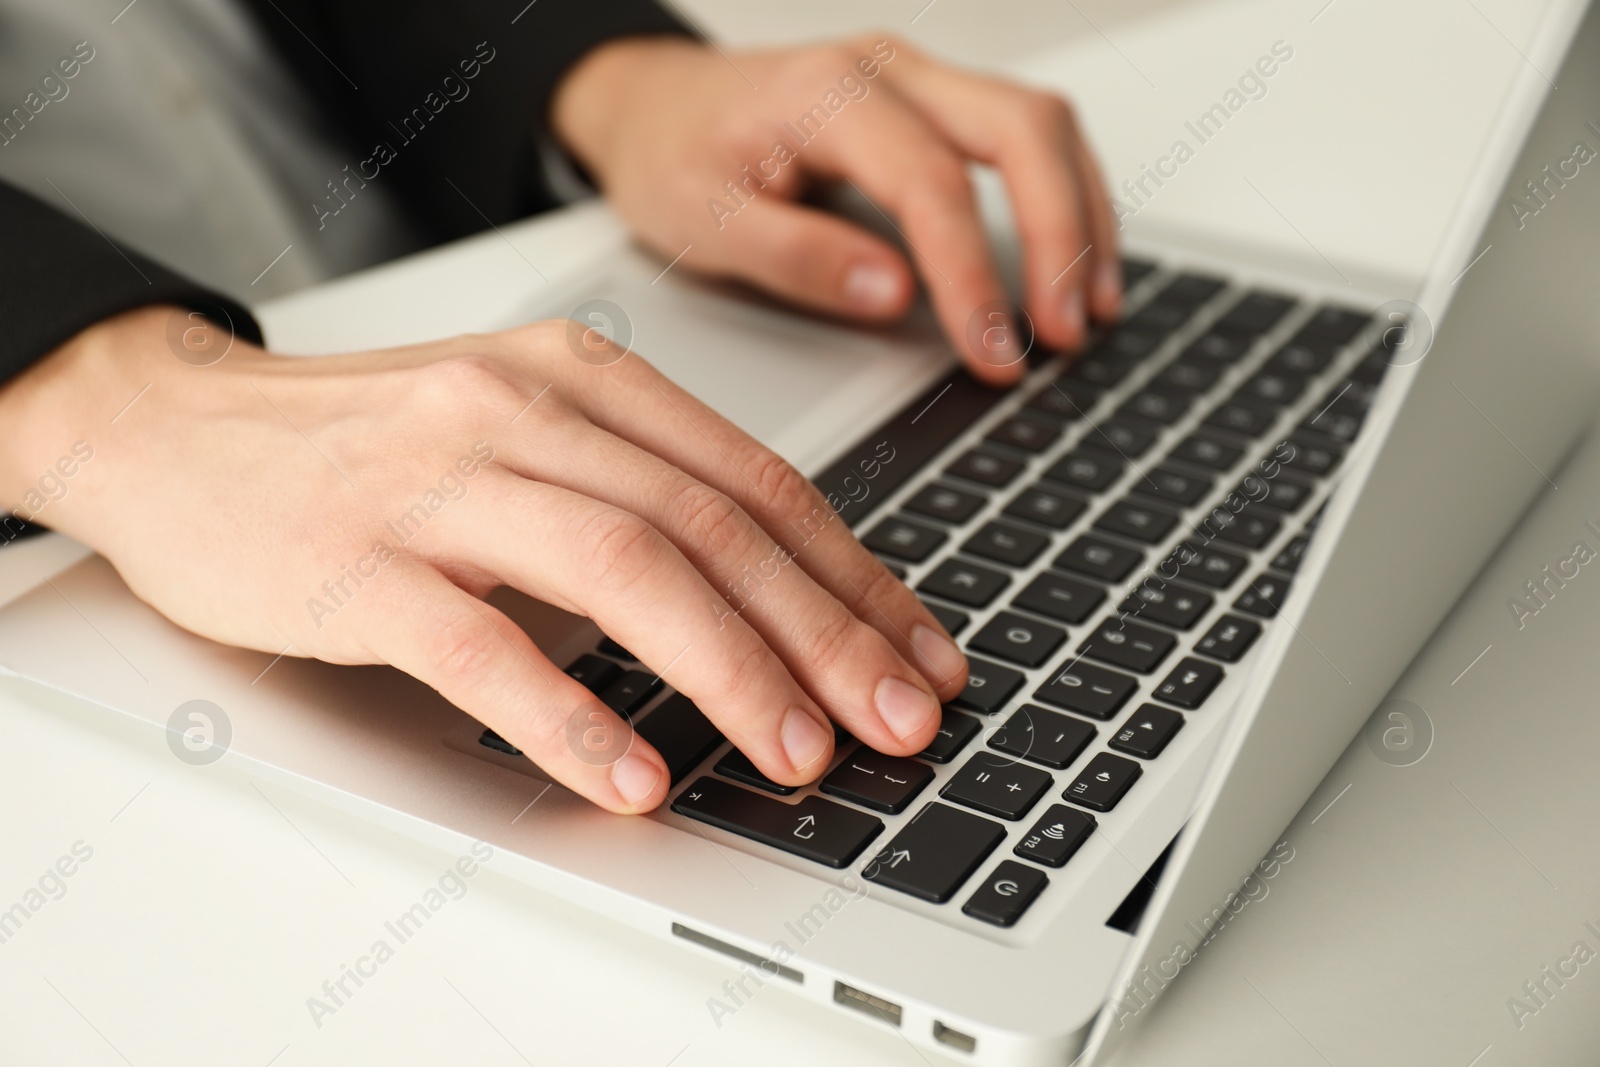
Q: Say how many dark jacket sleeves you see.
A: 2